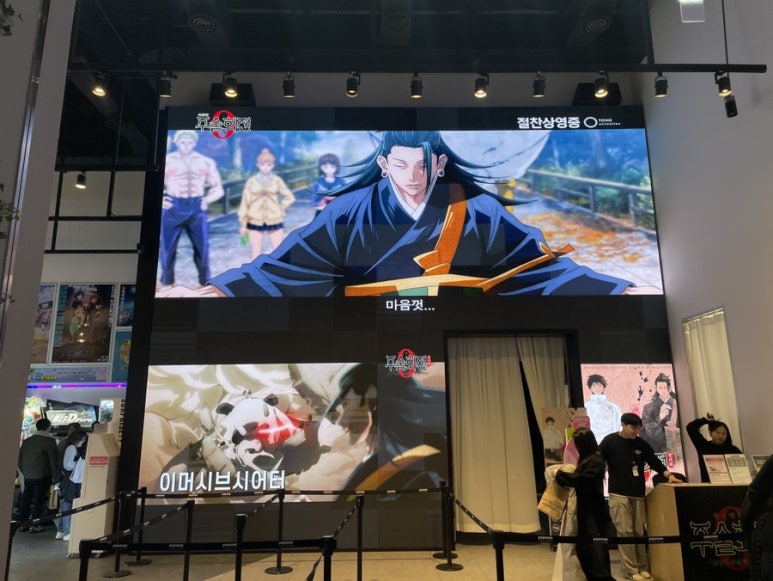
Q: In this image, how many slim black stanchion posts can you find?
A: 12